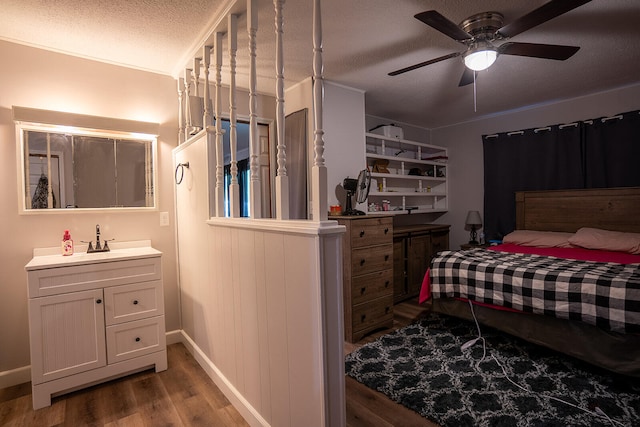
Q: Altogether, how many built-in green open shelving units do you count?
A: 0